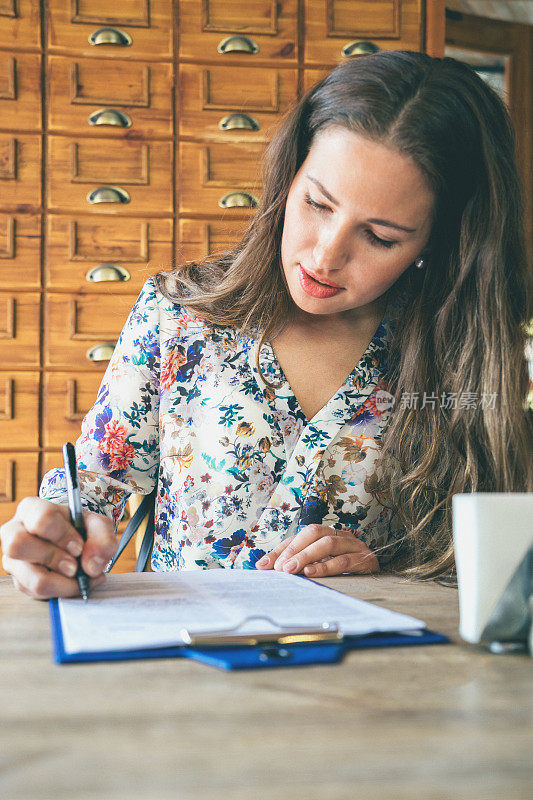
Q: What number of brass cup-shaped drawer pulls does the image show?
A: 9